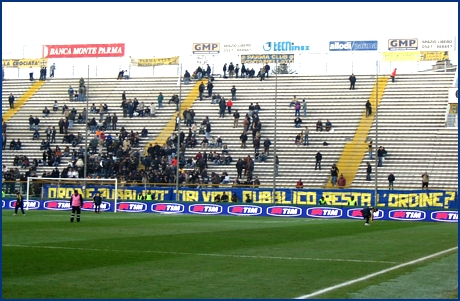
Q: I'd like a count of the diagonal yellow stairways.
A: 3